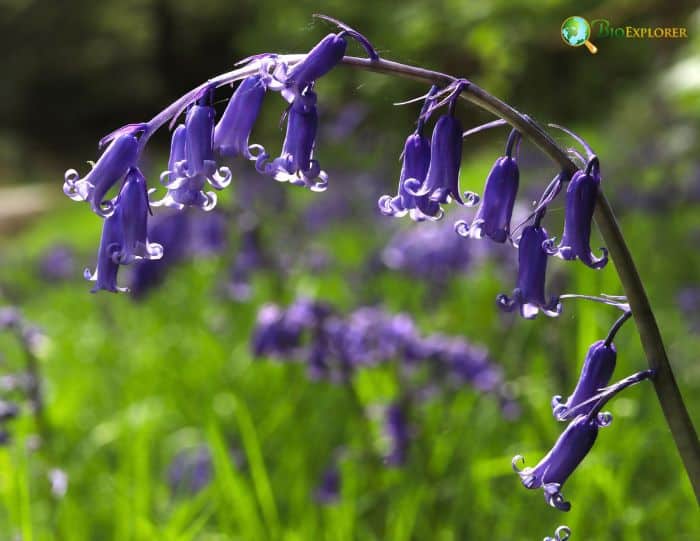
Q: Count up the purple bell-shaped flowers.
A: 15